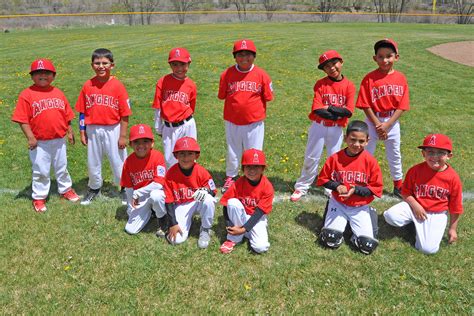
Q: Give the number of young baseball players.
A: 11